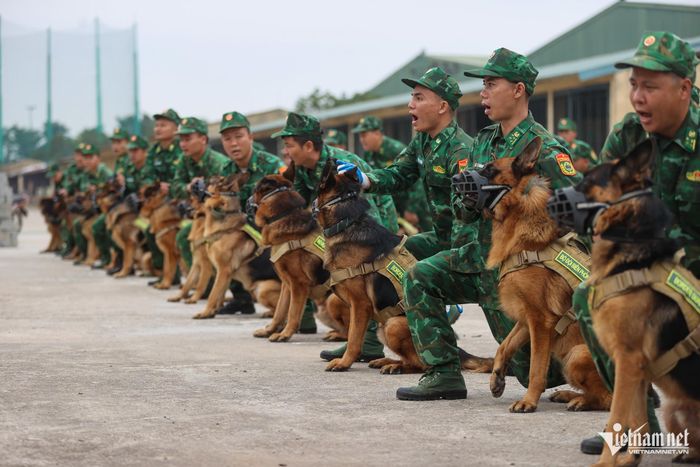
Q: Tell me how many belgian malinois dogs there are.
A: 0